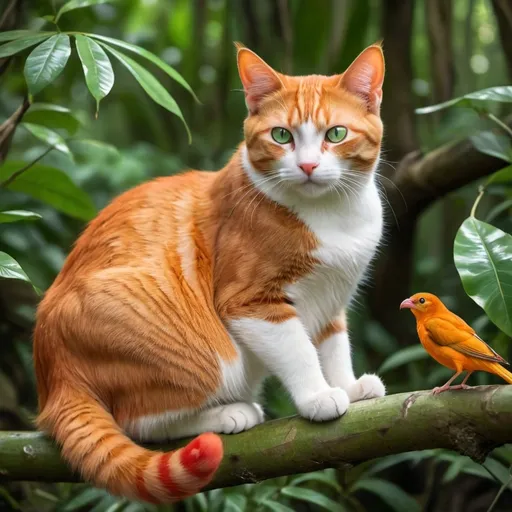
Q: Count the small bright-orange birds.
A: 1